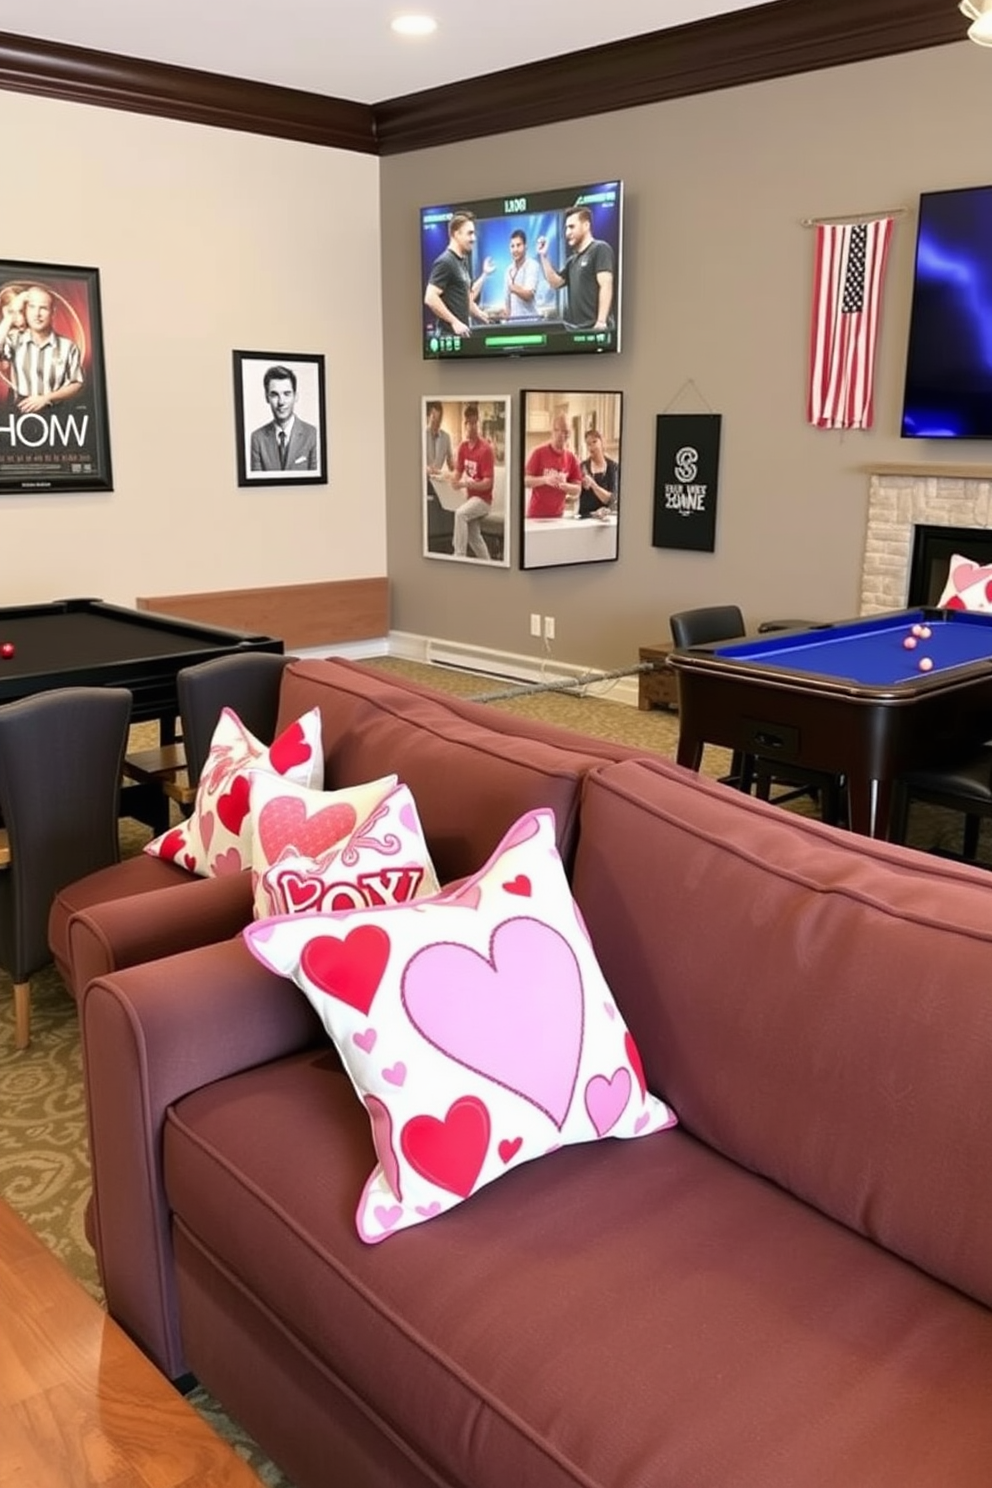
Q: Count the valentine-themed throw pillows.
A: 4